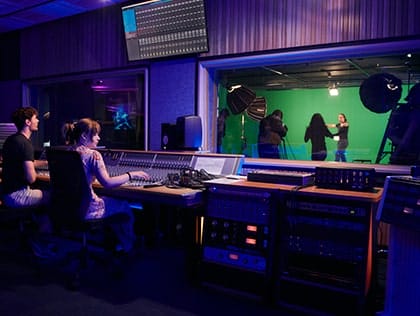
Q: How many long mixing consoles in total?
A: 1